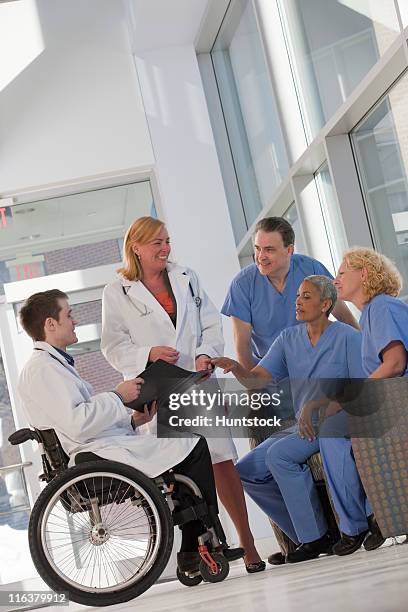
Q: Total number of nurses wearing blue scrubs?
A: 3